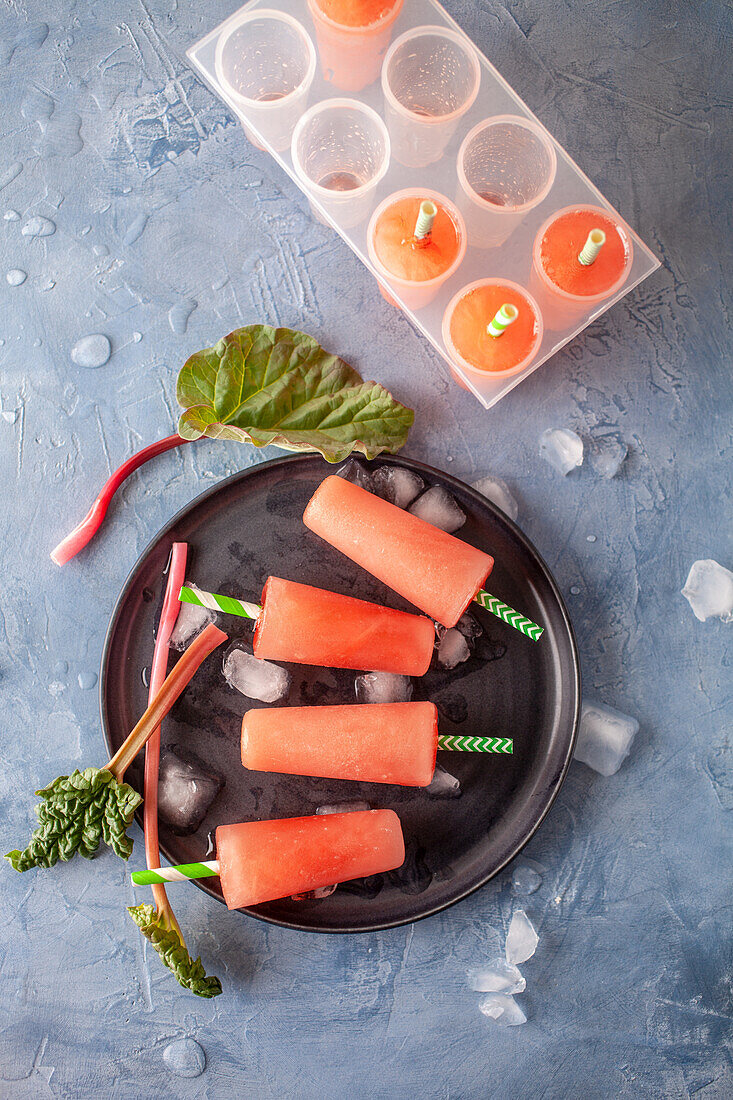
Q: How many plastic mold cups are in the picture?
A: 8